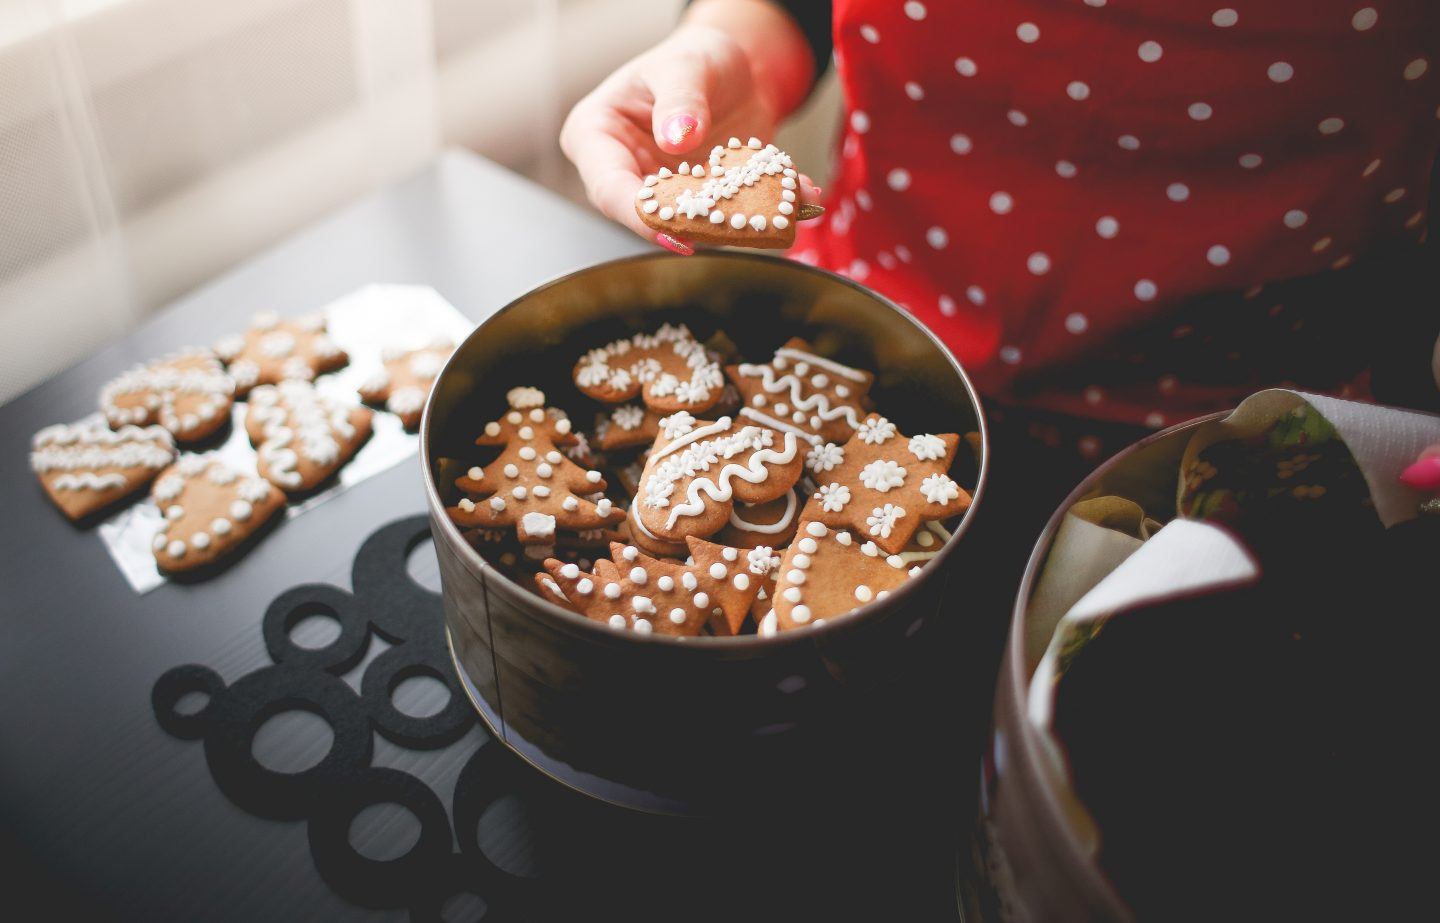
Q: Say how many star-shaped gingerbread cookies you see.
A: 4